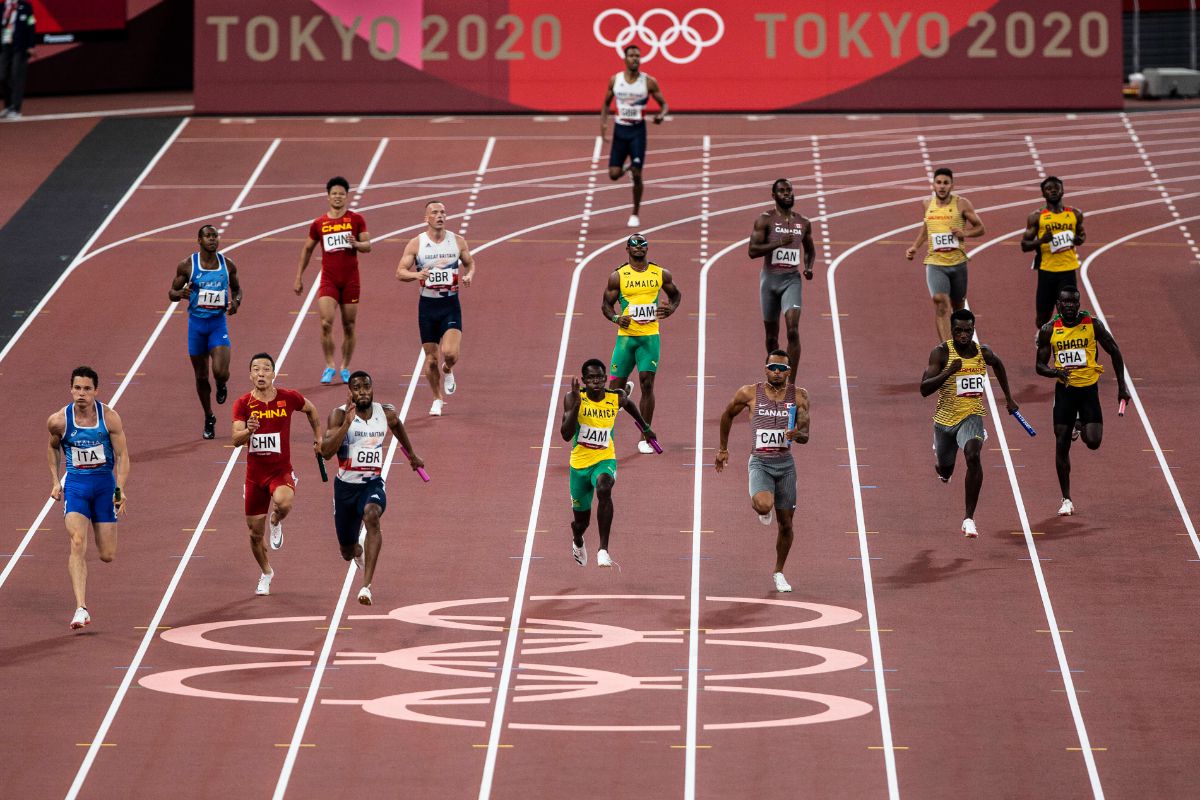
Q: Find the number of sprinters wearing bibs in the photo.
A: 15